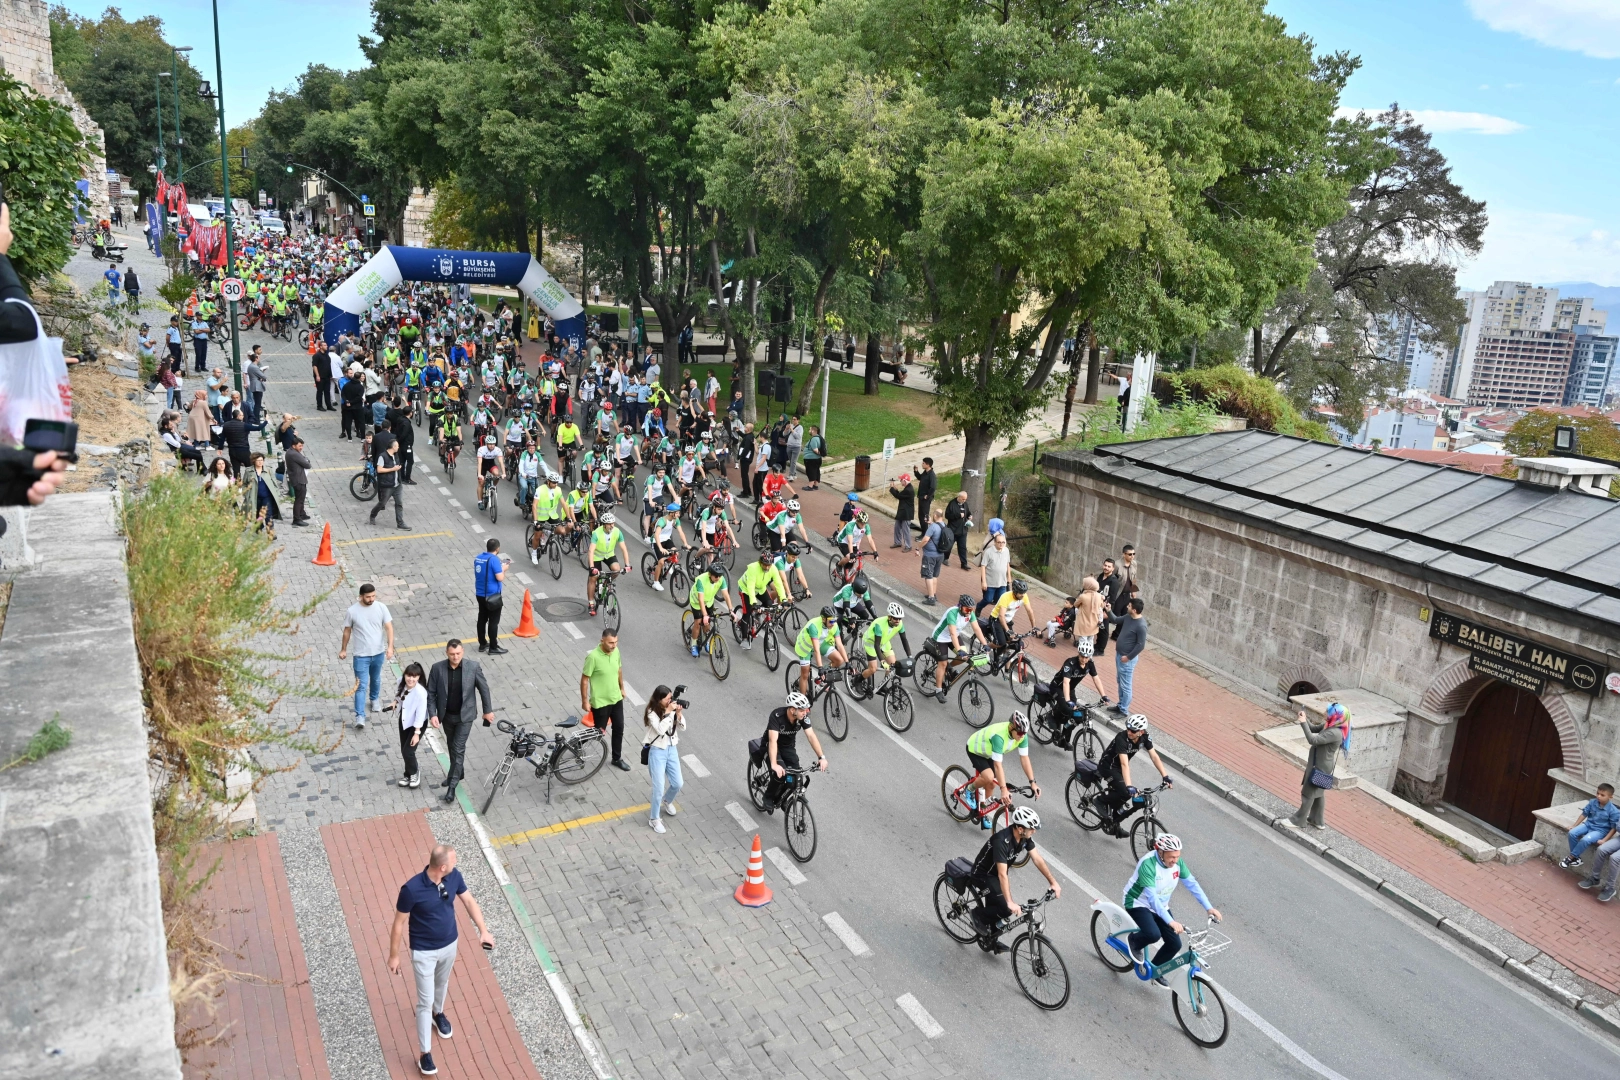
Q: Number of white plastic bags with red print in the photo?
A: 1